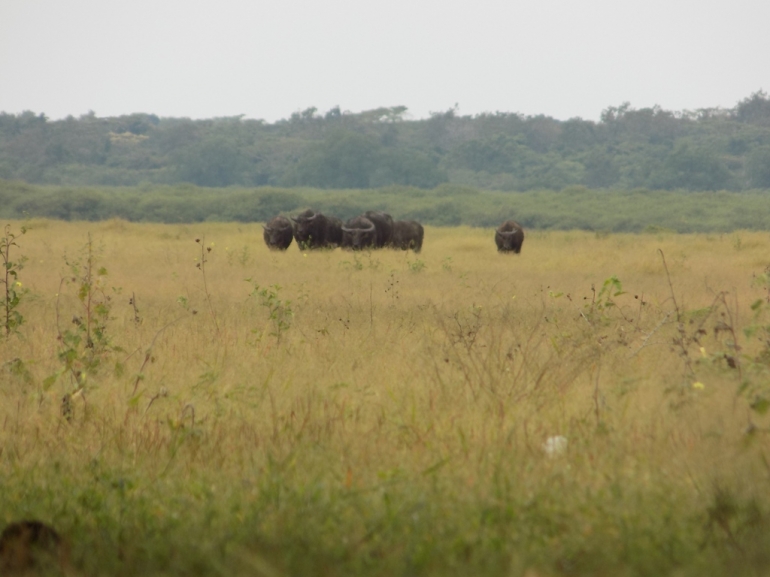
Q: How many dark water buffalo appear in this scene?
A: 6